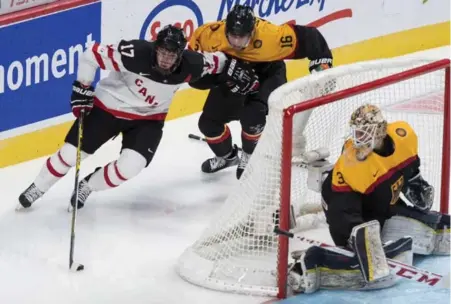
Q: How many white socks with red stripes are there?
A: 2